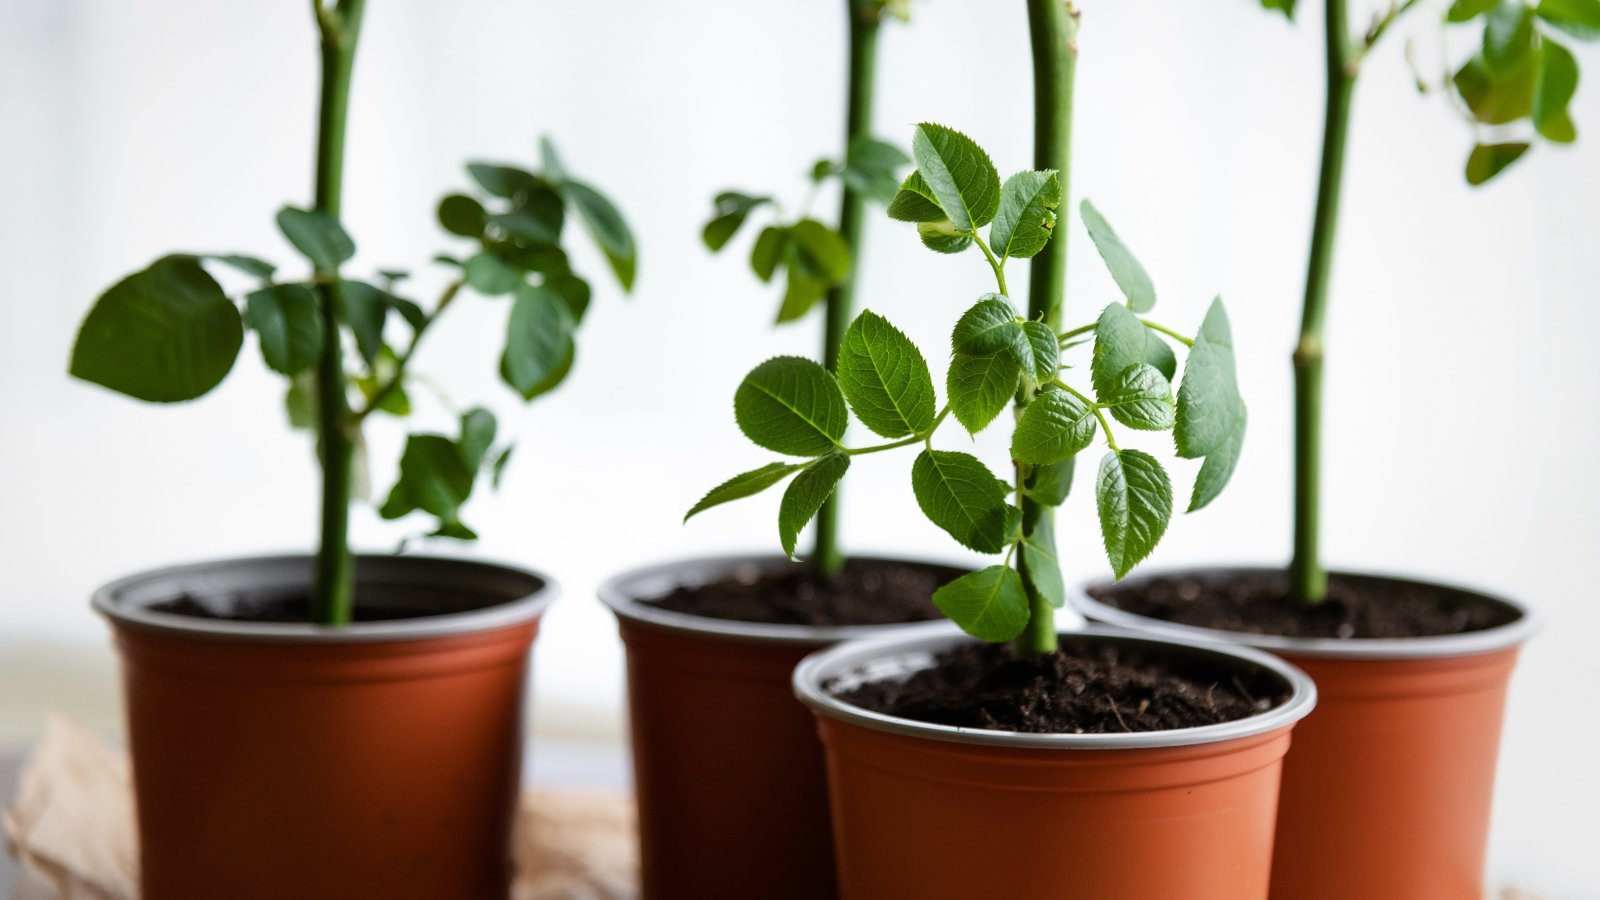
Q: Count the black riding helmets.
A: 0